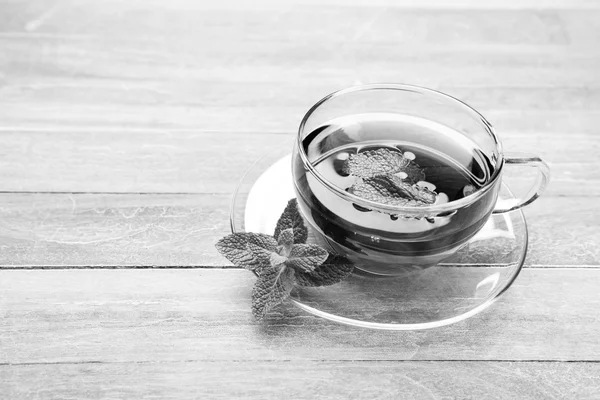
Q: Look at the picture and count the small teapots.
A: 0